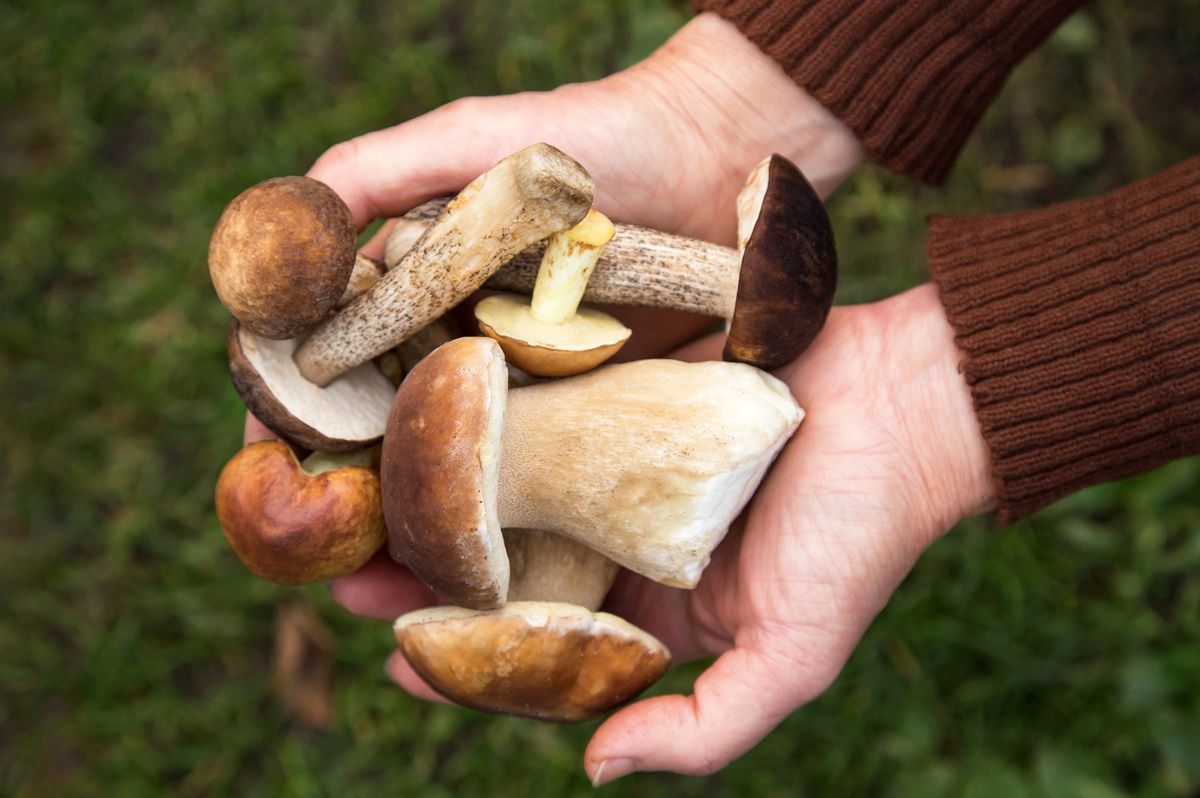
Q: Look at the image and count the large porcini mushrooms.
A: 2